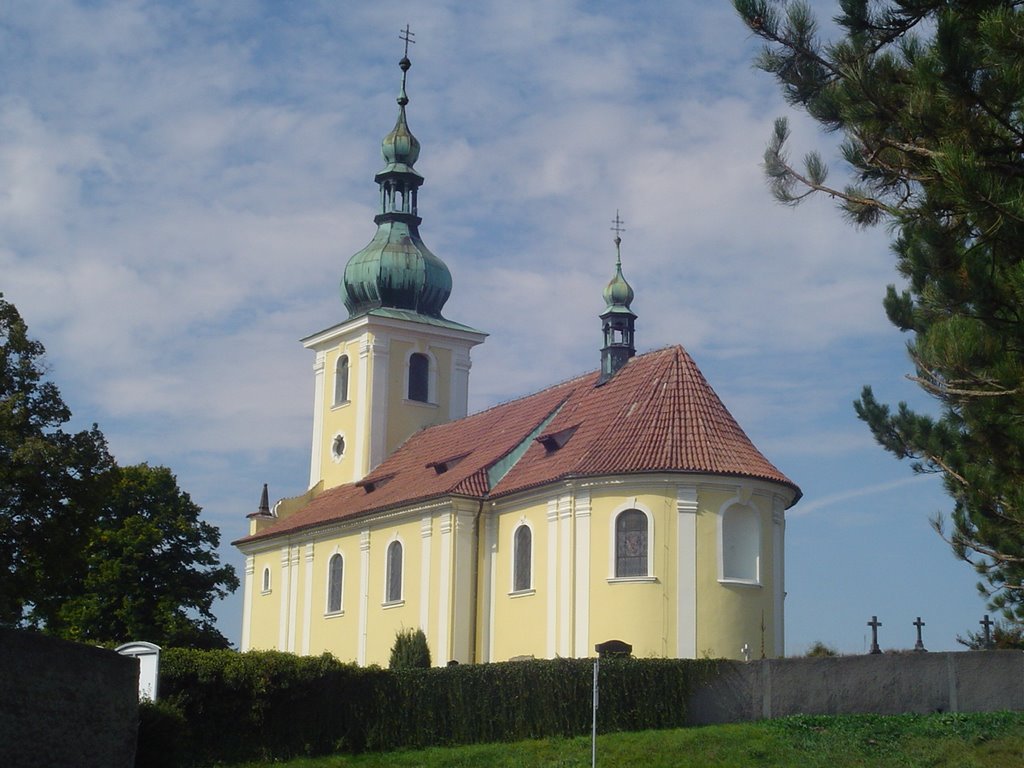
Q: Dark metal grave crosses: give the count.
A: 3